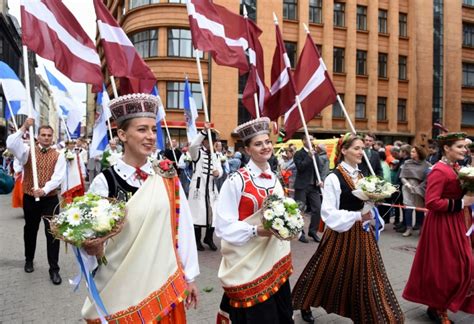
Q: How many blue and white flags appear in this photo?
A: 5